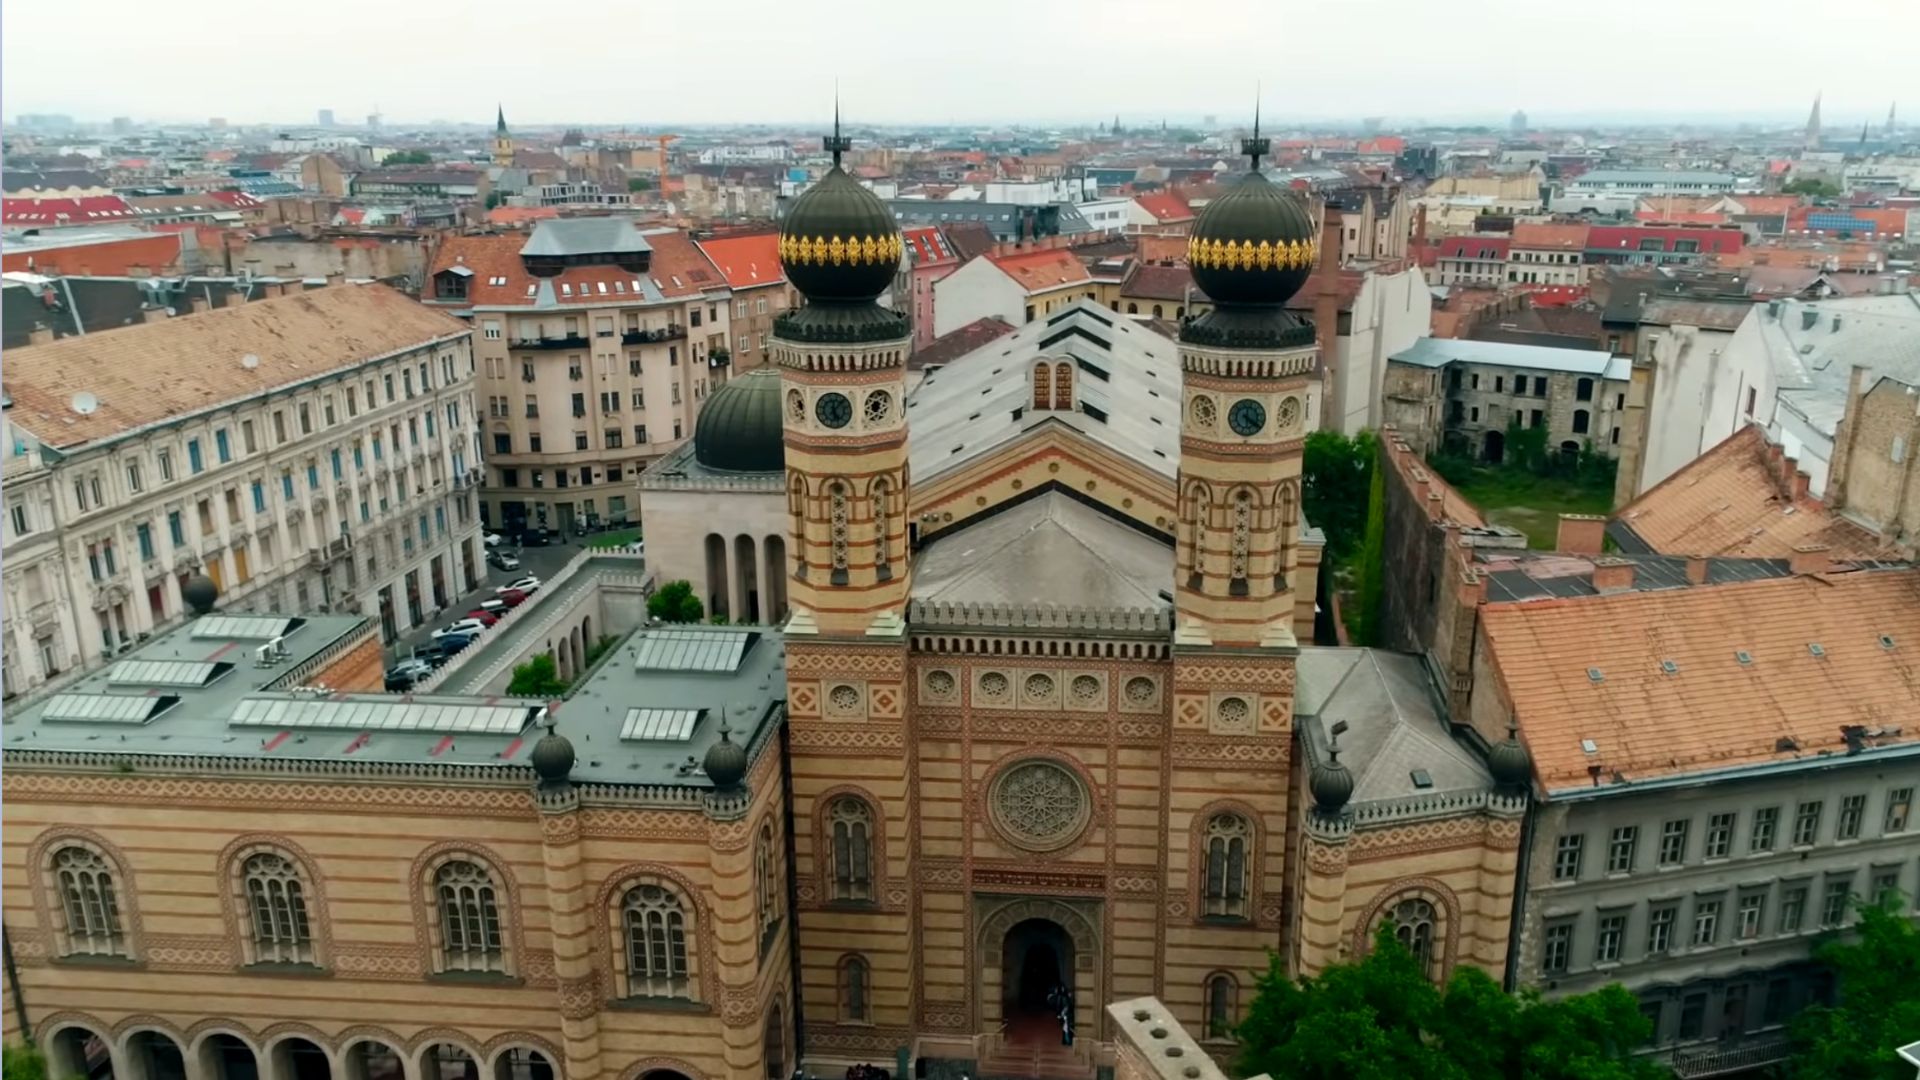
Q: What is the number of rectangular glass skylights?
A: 6